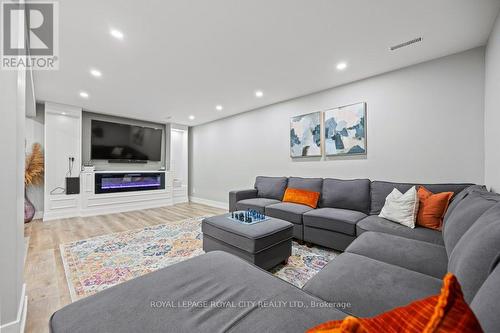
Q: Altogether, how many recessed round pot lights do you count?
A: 7